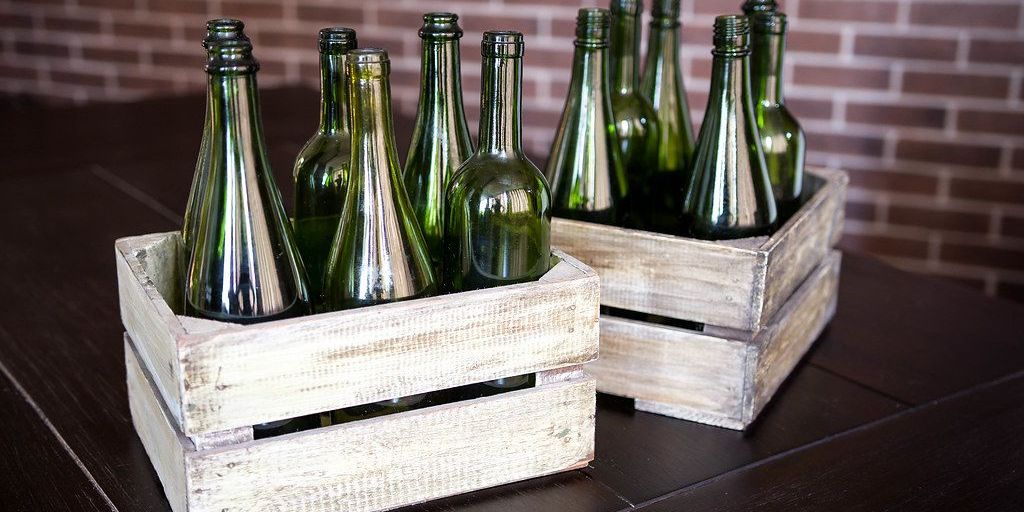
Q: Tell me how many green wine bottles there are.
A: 12